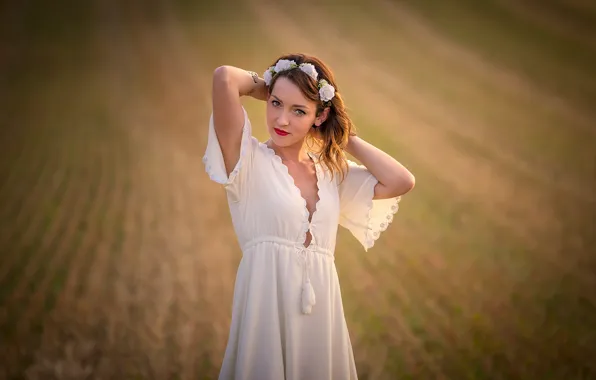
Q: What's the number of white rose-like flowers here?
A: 4